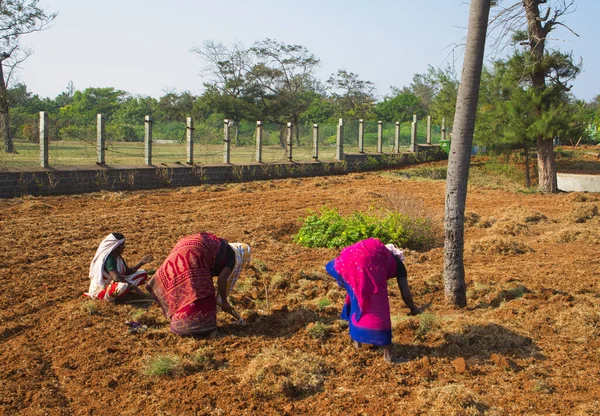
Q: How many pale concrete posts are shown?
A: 15